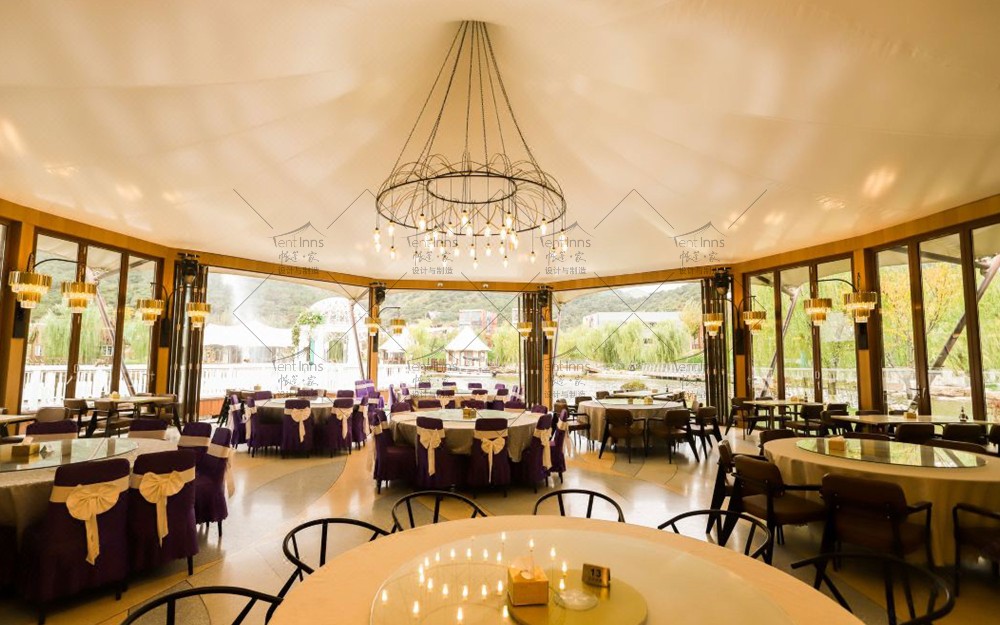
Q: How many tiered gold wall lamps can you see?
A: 12